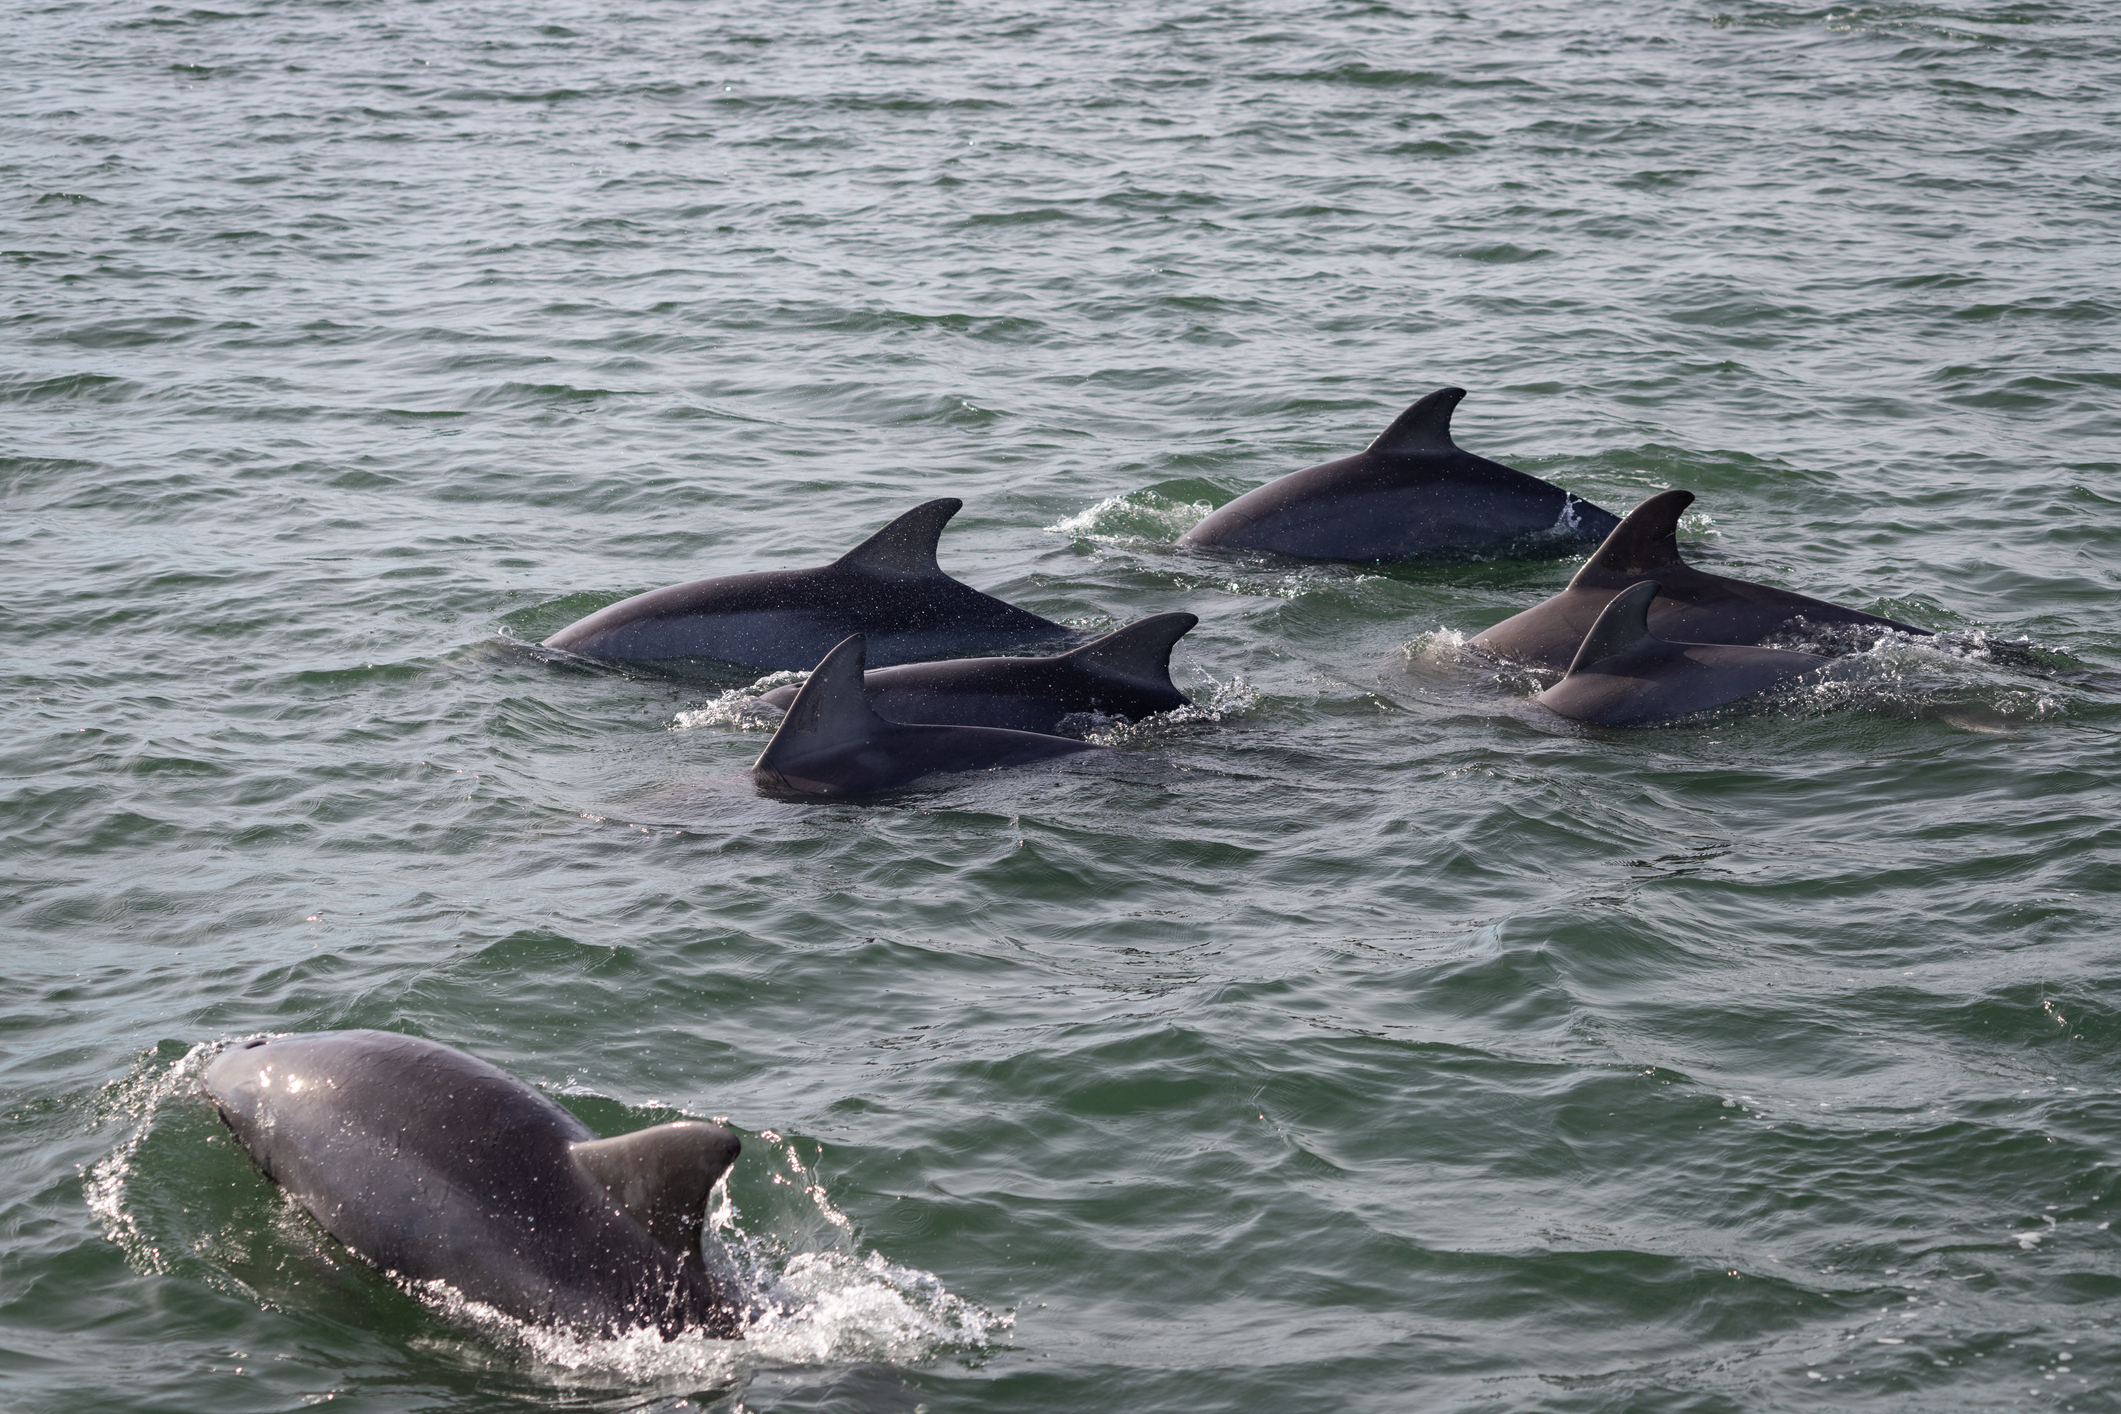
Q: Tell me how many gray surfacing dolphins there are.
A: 7